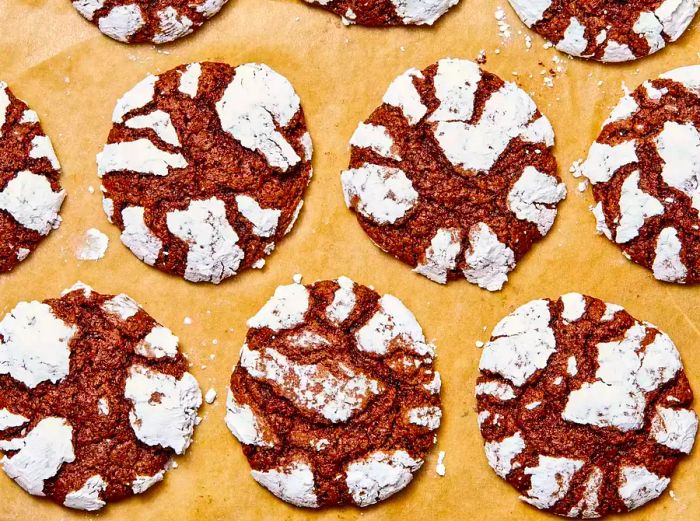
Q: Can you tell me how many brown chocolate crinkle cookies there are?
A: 10